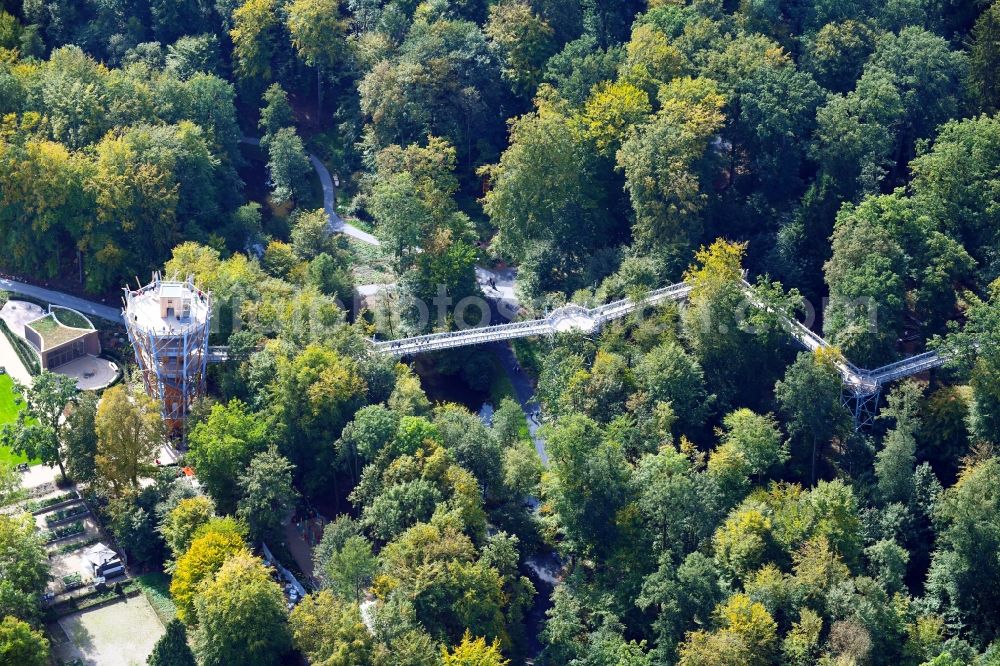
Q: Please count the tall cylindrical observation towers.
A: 1